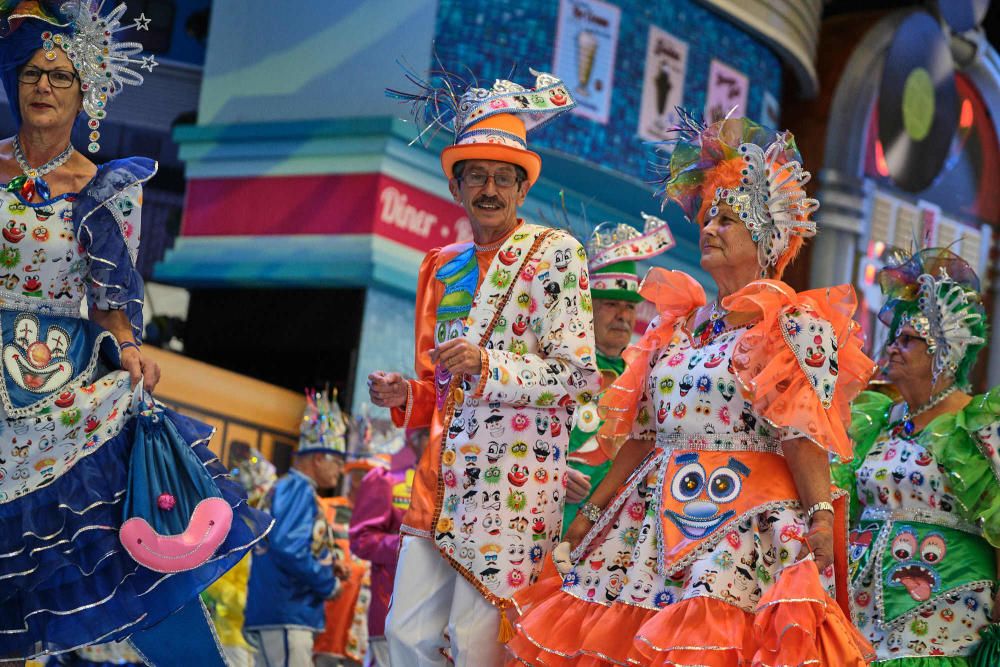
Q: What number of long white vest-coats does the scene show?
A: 1